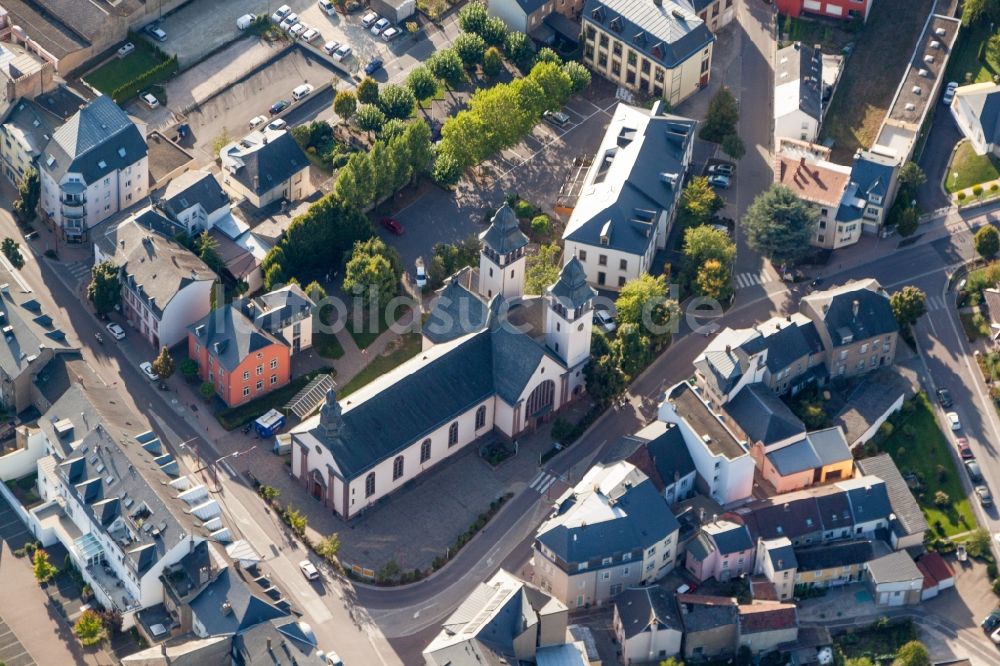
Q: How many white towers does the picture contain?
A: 2